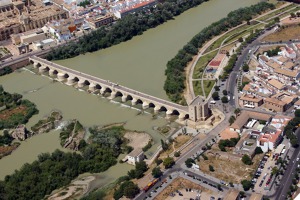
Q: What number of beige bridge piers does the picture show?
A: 15